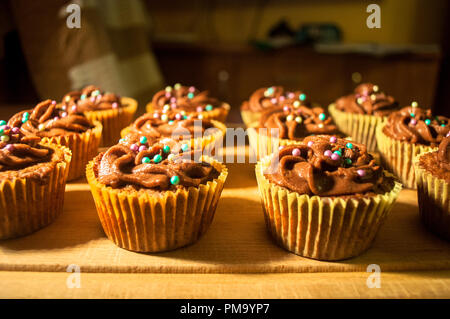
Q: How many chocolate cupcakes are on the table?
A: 12